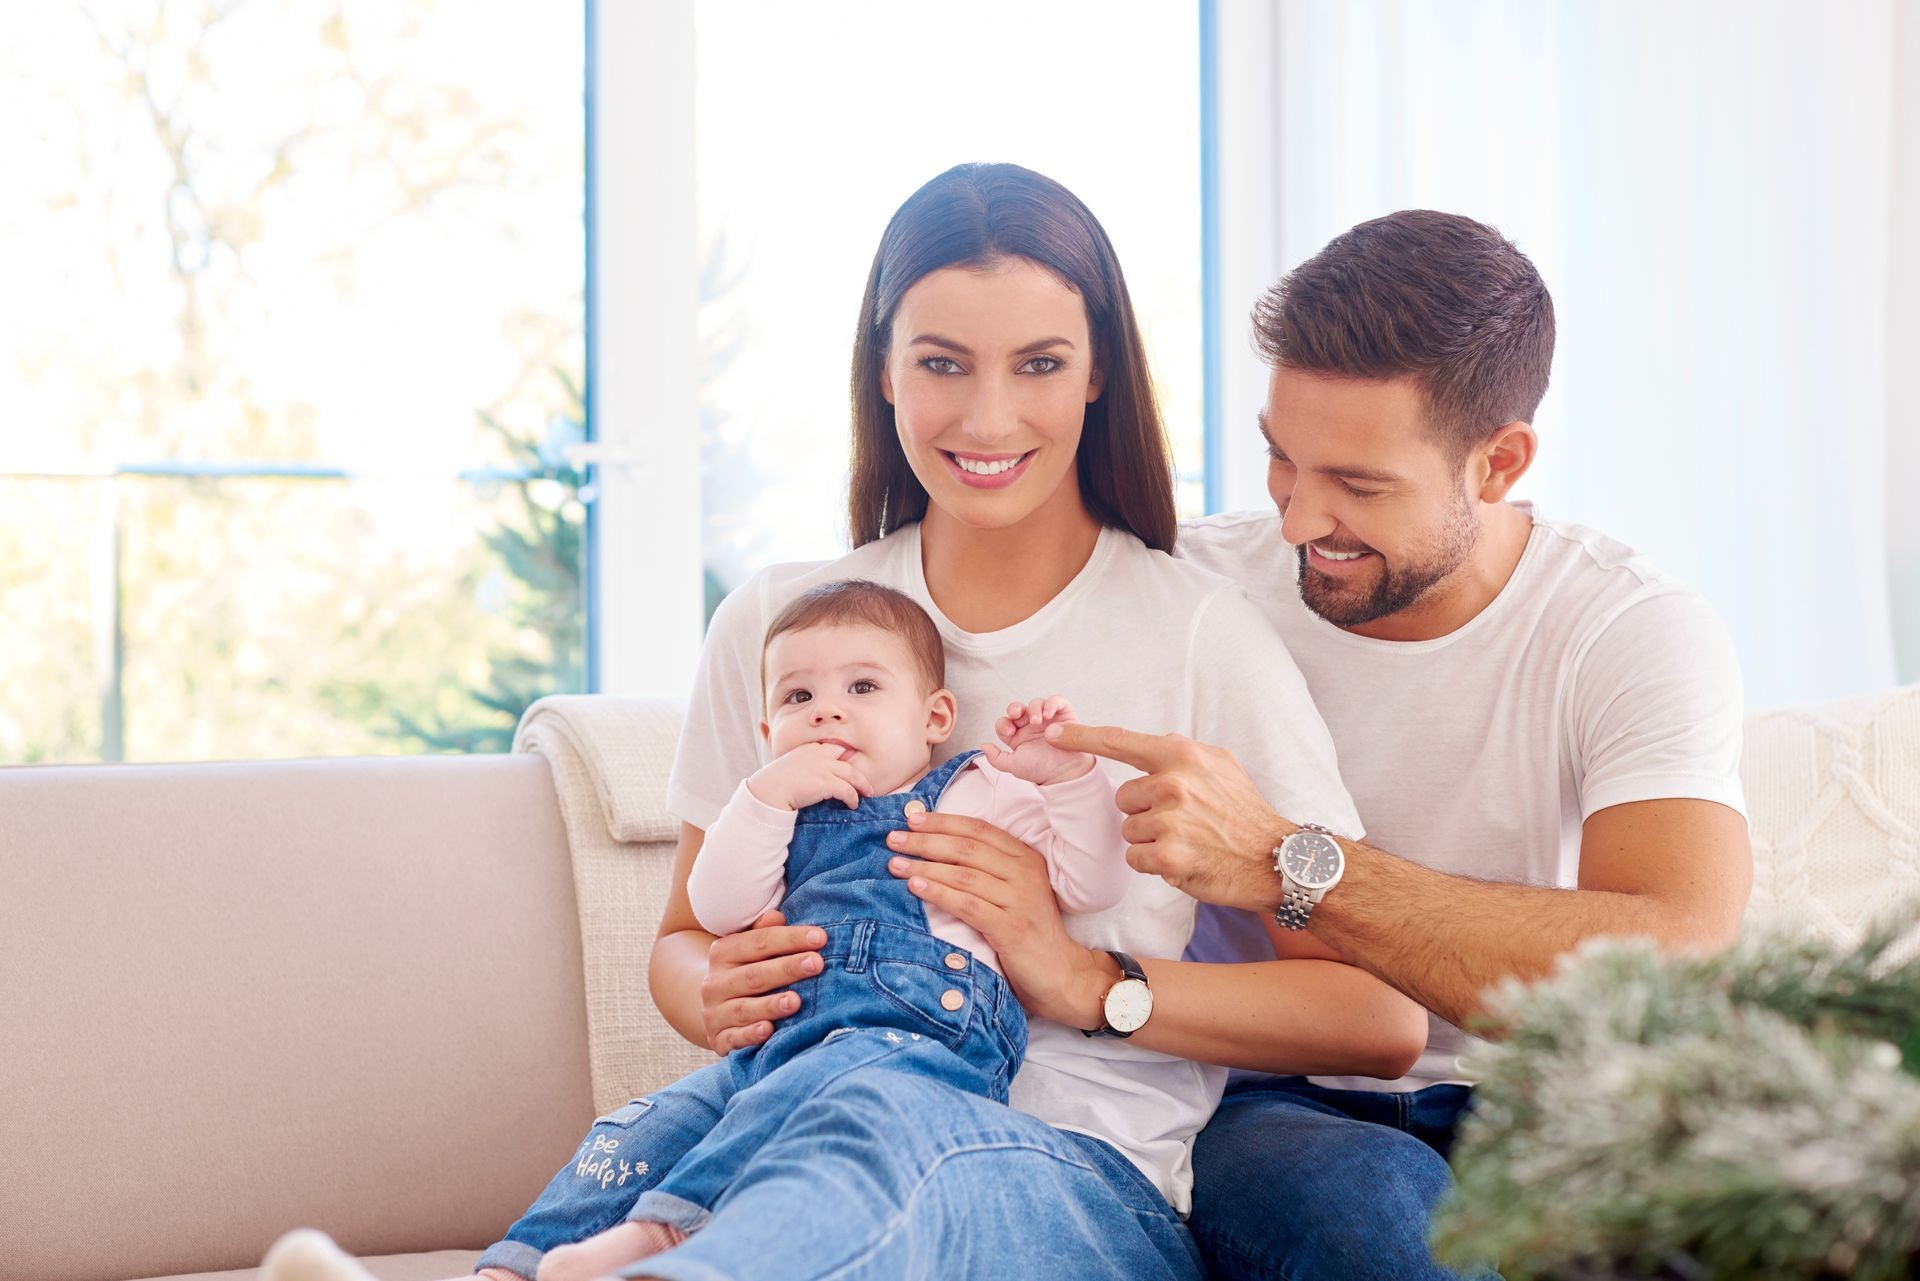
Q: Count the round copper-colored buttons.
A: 3